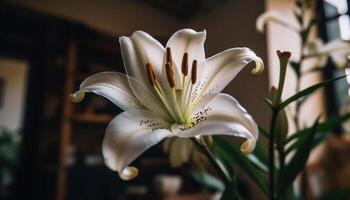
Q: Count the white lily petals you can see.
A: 6